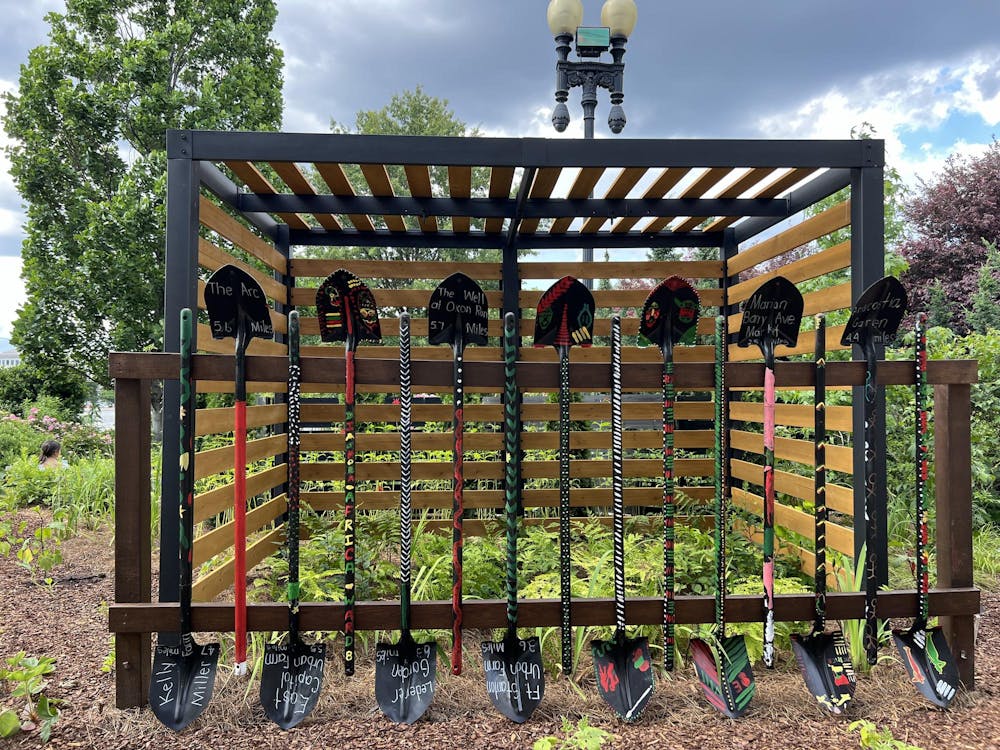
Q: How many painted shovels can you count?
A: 15